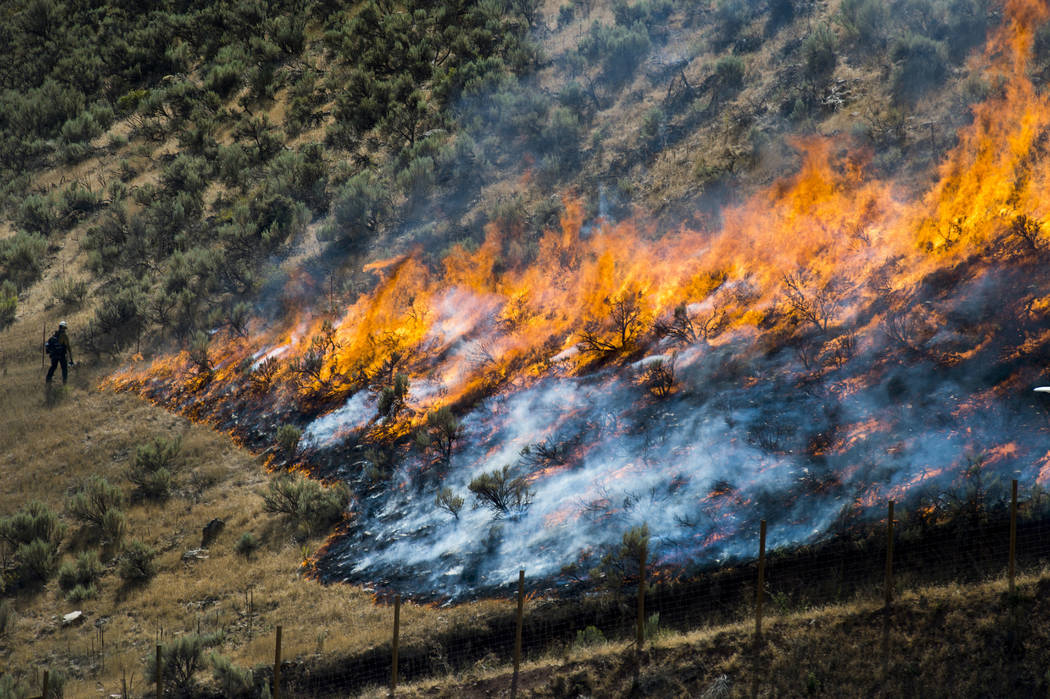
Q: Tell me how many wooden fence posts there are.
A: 9